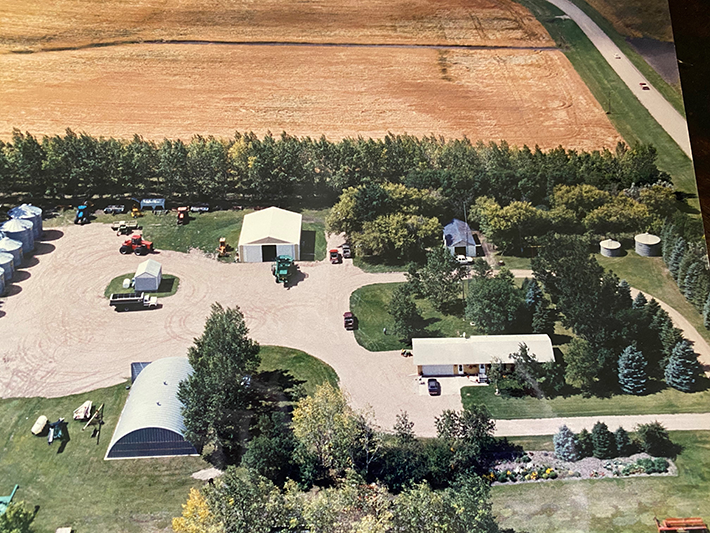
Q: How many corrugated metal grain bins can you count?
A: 7